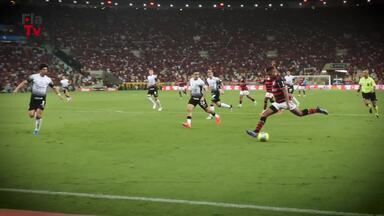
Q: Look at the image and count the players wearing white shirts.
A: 6